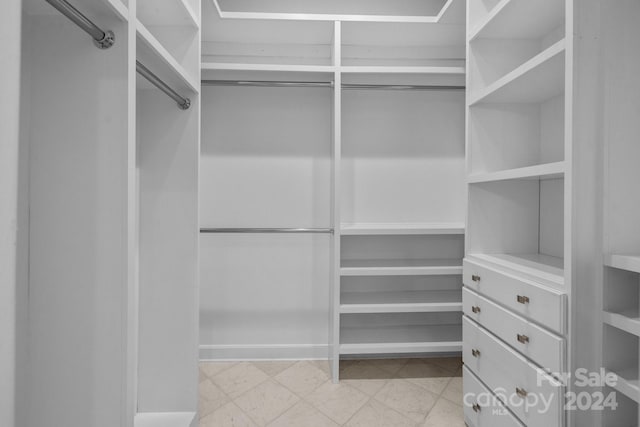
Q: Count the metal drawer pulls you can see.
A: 7